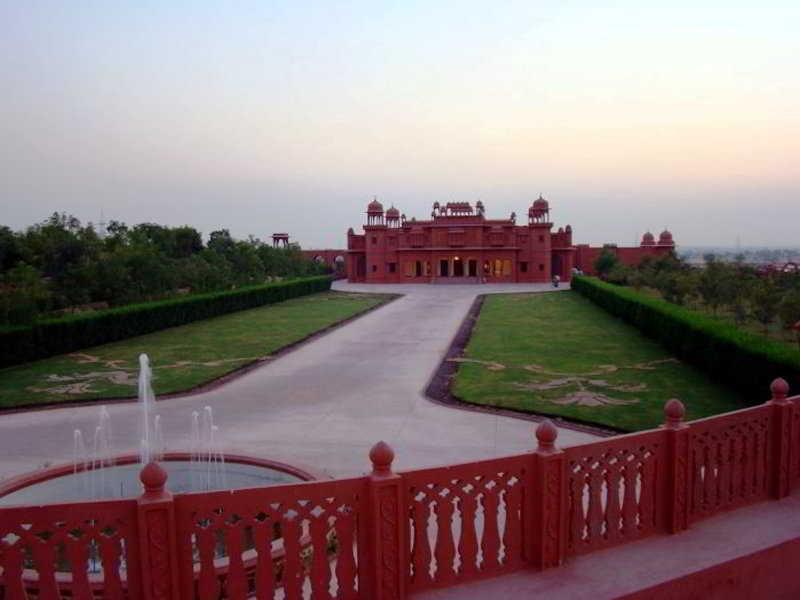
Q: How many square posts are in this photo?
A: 5